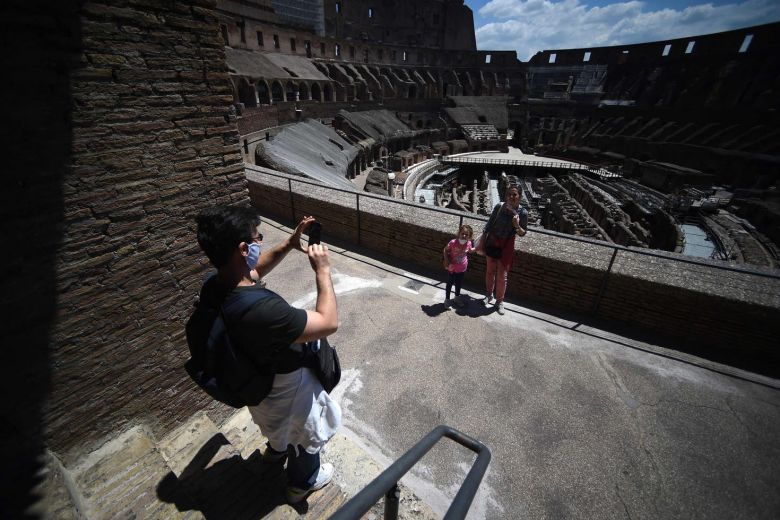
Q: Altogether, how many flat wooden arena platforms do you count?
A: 1